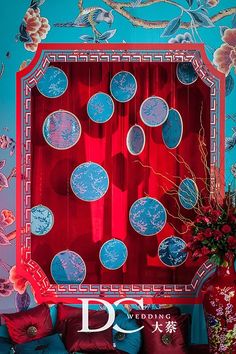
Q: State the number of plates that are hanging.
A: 15